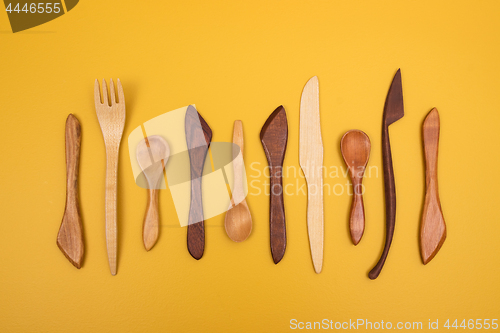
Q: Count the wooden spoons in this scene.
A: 3